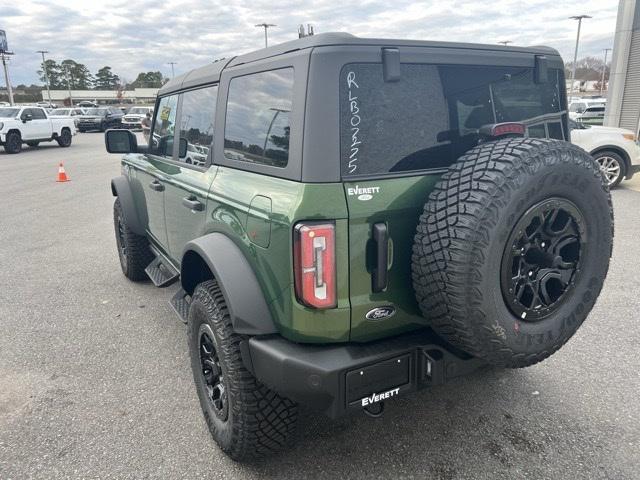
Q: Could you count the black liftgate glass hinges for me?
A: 2